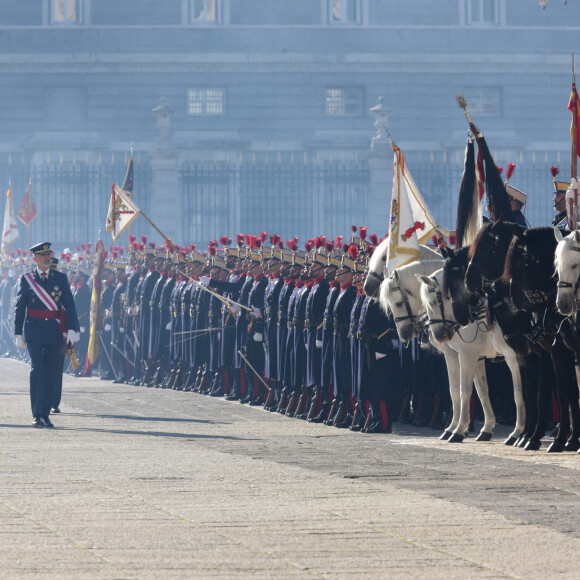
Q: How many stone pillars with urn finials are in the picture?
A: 2